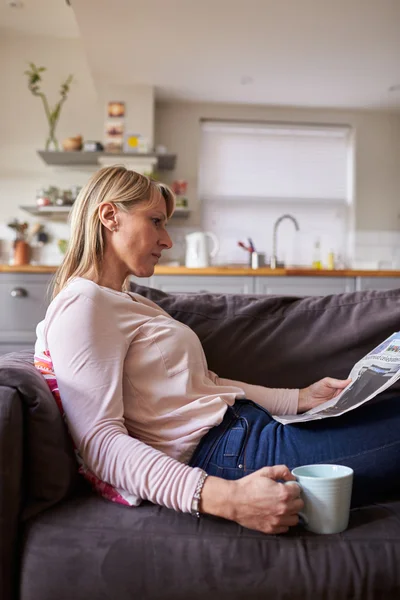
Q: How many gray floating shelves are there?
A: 2